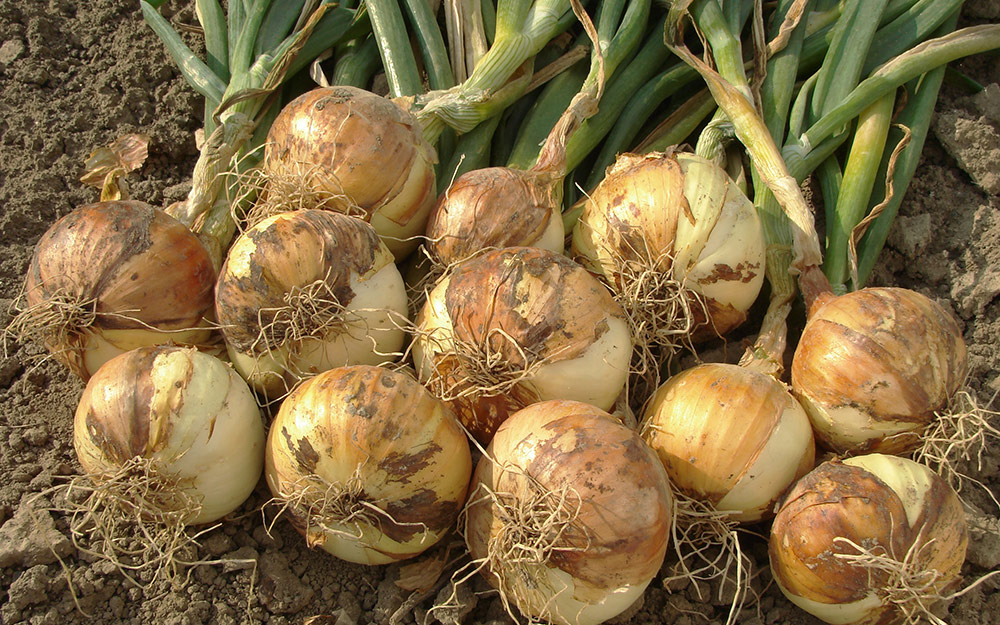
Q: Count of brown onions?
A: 12